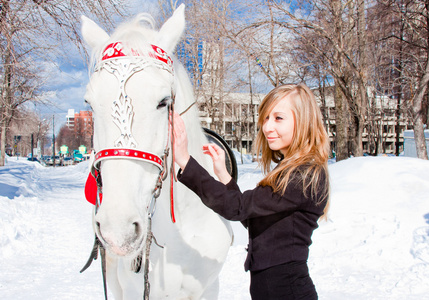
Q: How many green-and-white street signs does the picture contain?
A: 2